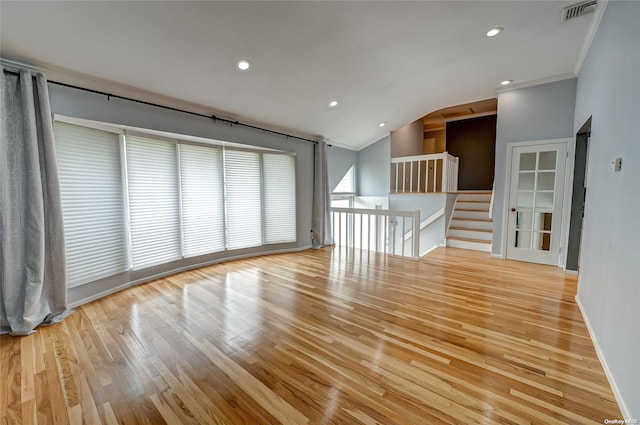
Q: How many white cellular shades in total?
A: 5